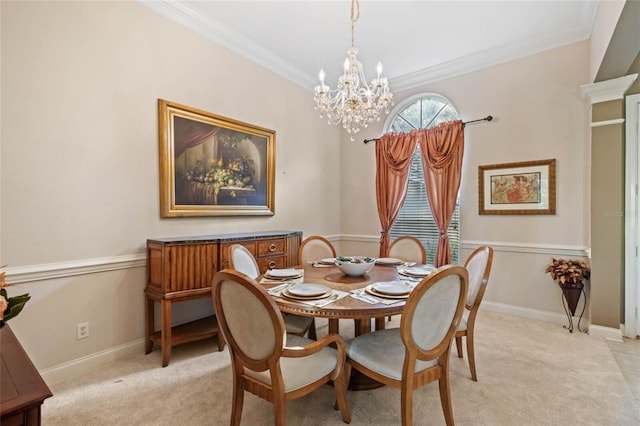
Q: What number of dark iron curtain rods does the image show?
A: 1